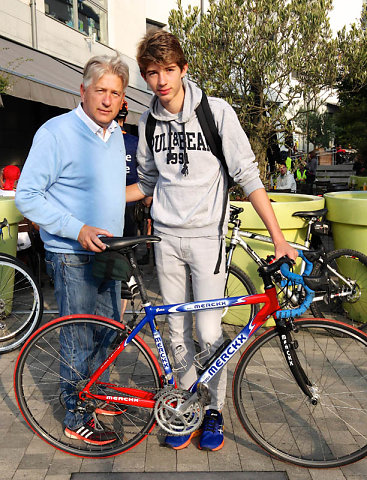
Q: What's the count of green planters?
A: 3